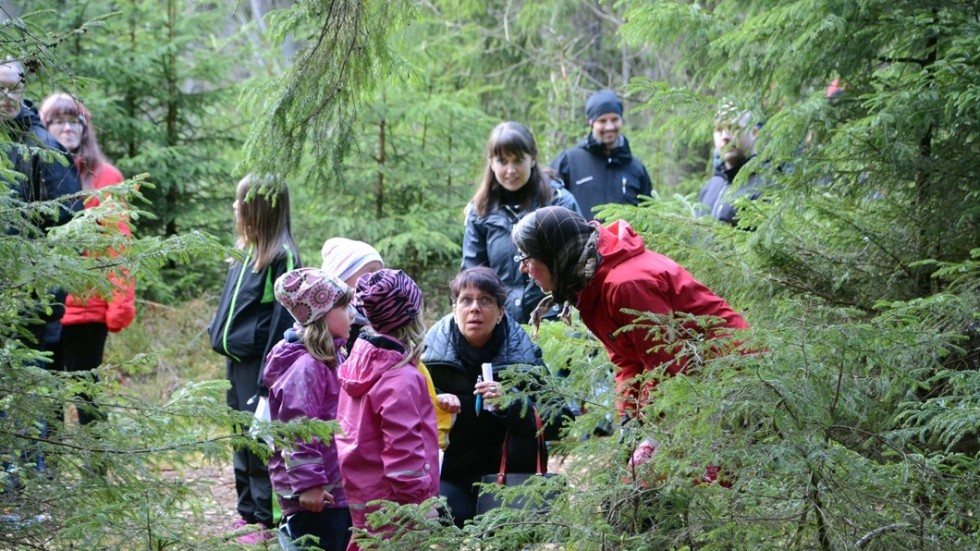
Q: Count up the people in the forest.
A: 11